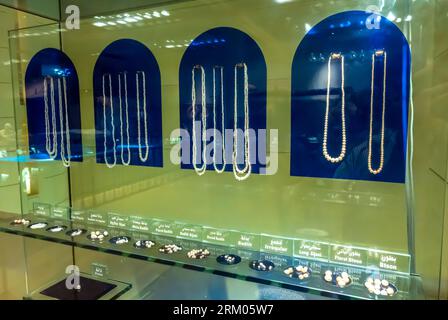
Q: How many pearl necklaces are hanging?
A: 10